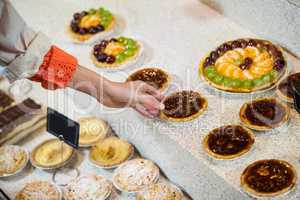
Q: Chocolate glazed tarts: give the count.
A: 6